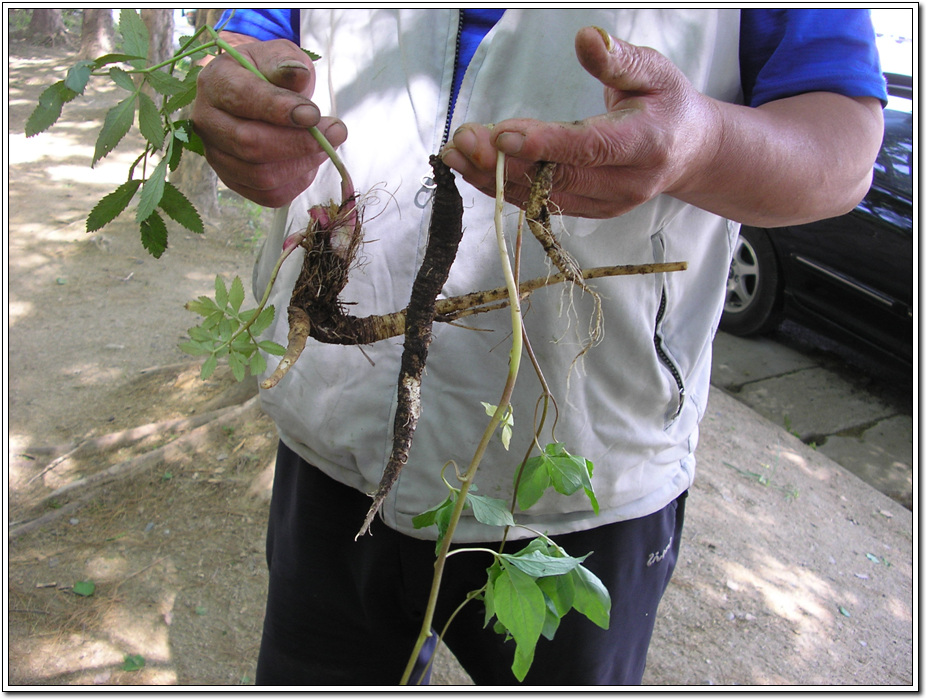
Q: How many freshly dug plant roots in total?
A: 3